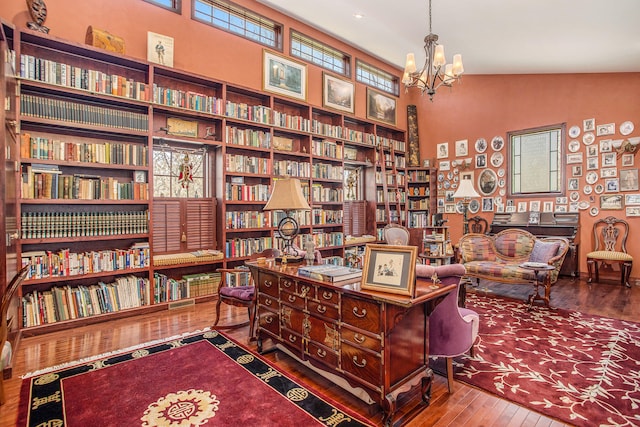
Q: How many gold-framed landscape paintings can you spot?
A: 3